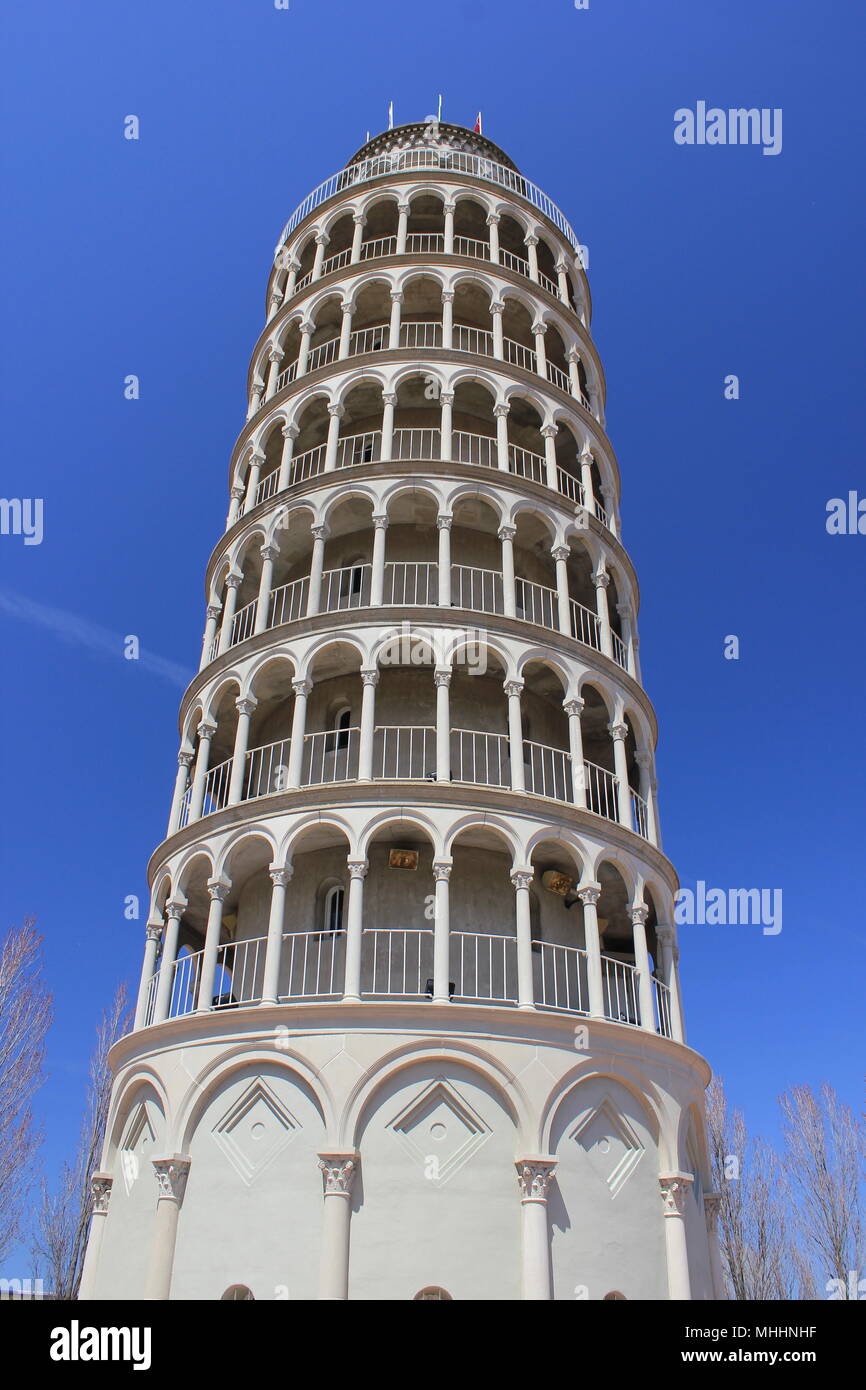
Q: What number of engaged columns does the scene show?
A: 6